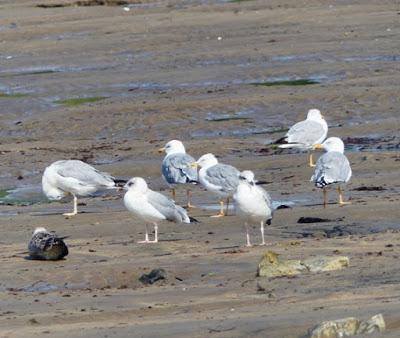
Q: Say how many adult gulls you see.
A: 7